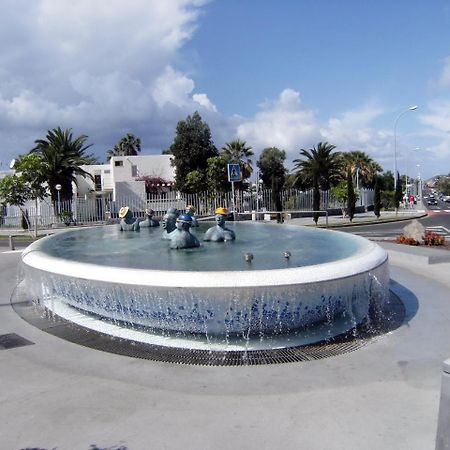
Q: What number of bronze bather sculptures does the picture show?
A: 6